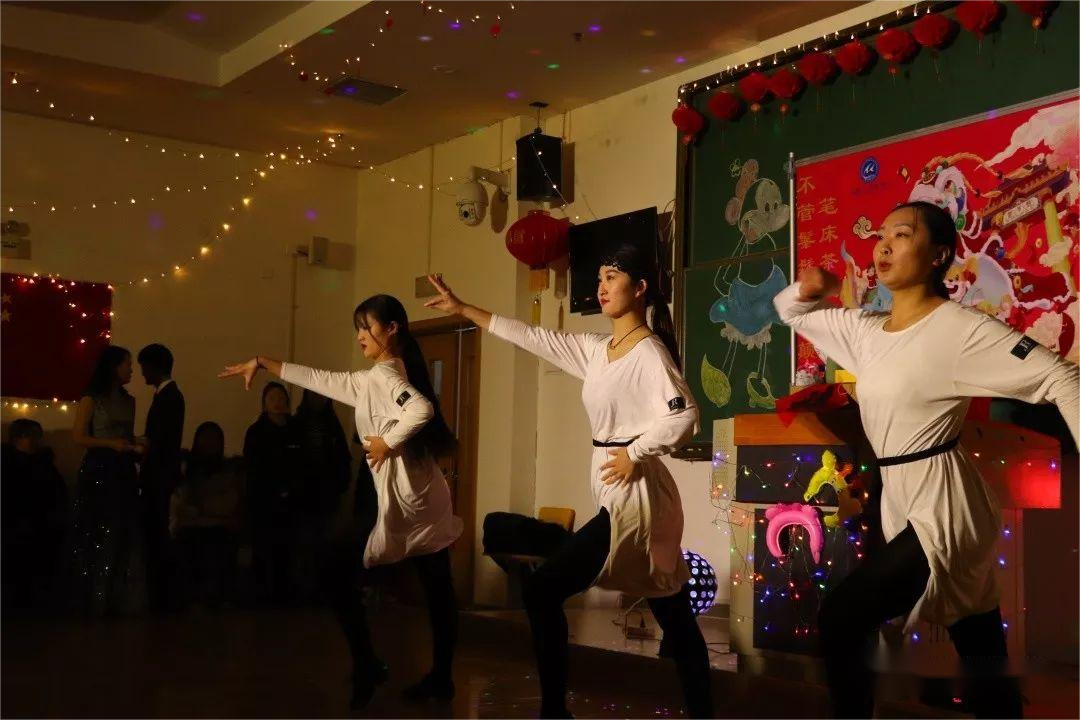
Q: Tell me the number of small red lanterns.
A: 10